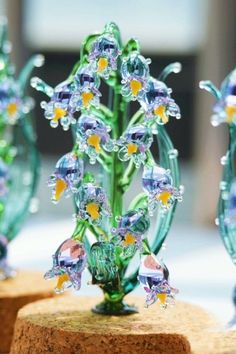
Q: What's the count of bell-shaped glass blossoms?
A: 13